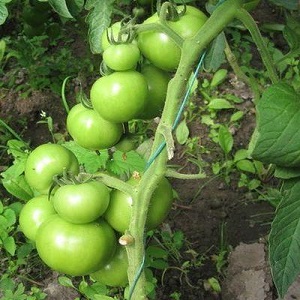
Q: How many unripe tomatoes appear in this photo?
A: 12